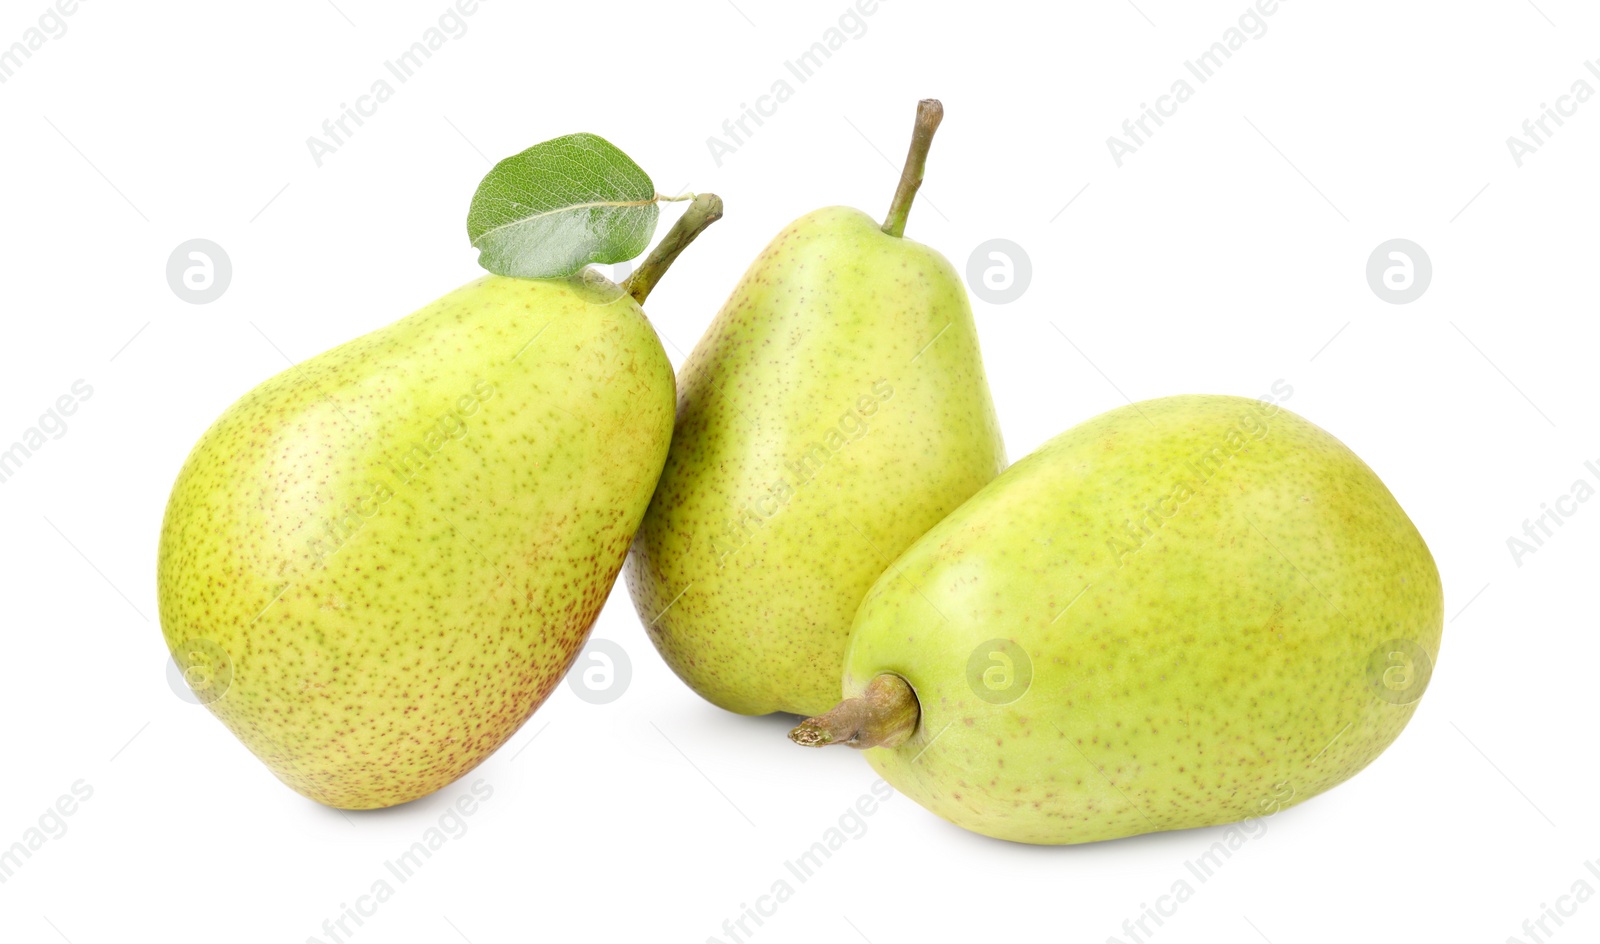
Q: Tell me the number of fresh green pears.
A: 3